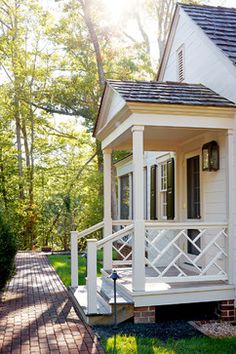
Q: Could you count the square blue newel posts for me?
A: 0